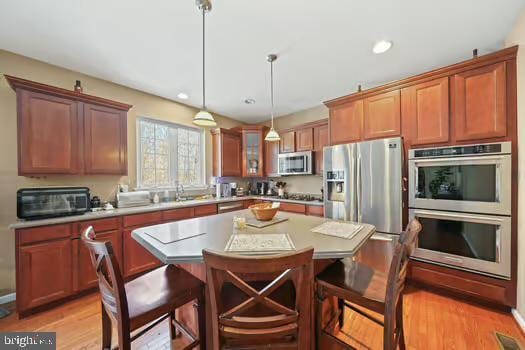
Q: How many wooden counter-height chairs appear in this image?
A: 3